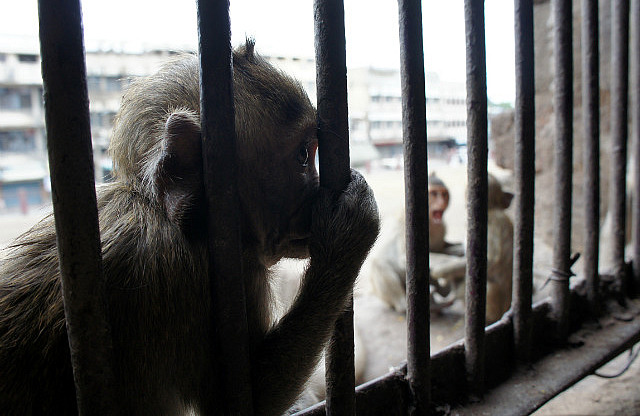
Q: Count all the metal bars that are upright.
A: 10